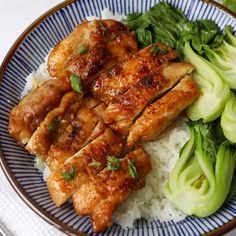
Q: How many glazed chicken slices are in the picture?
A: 8